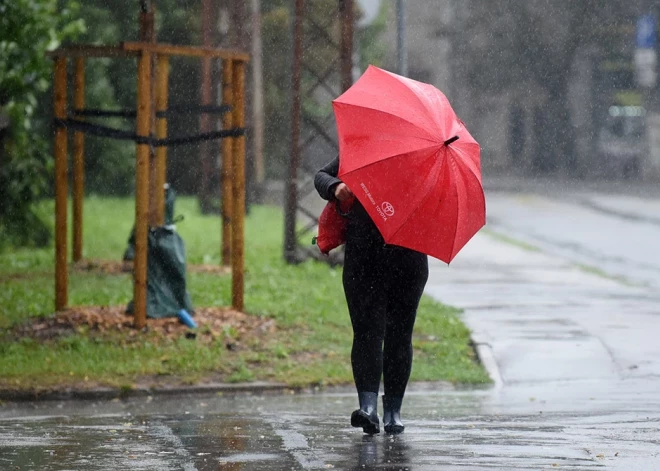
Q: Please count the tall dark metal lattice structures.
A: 1